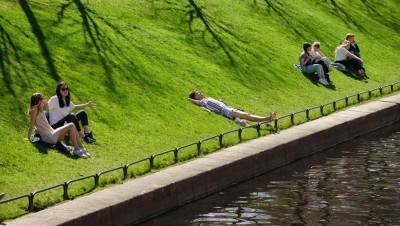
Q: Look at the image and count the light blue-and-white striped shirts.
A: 1